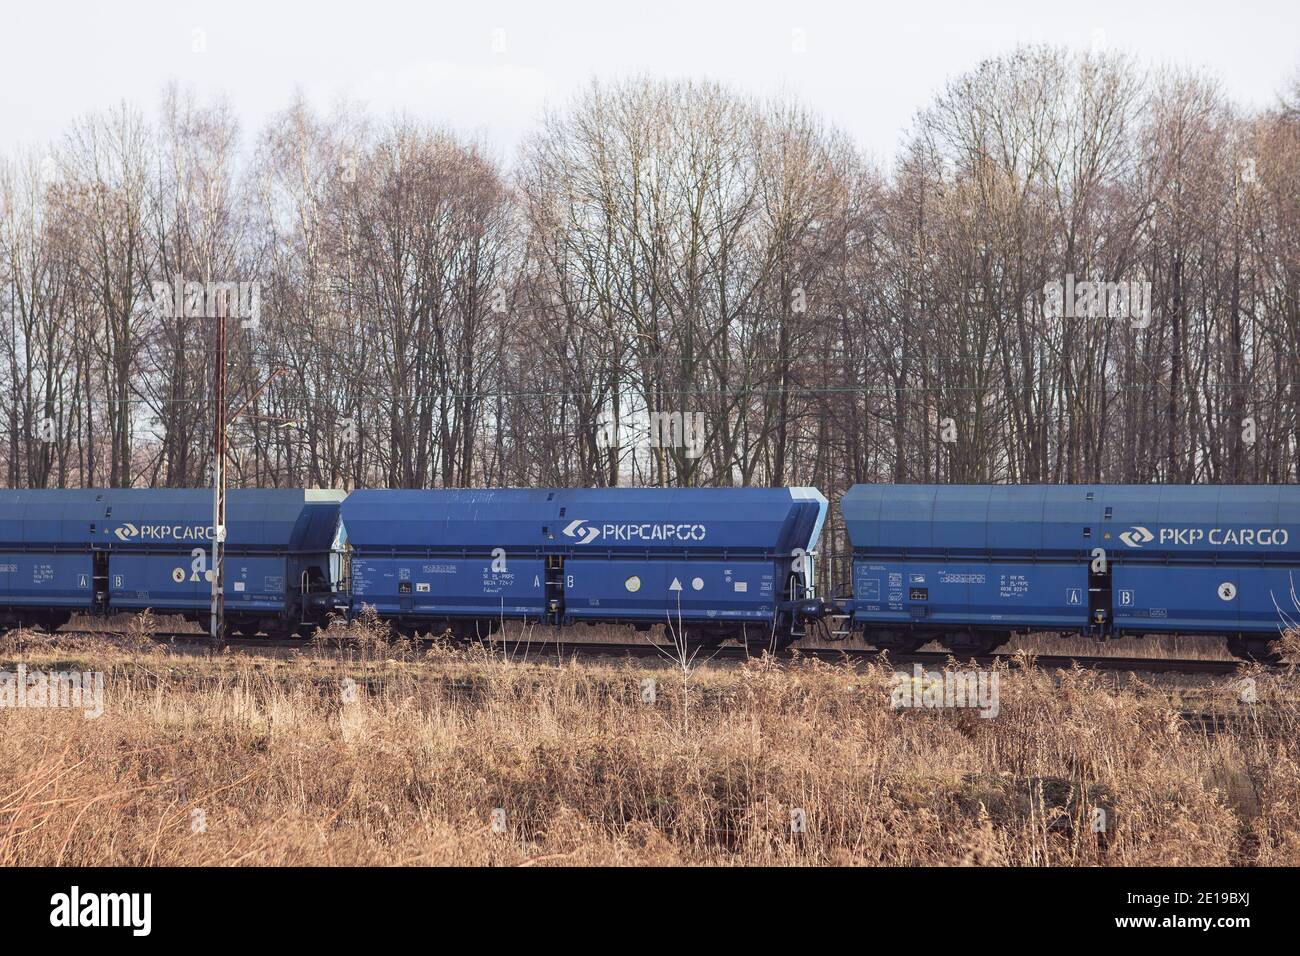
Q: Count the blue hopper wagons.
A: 3